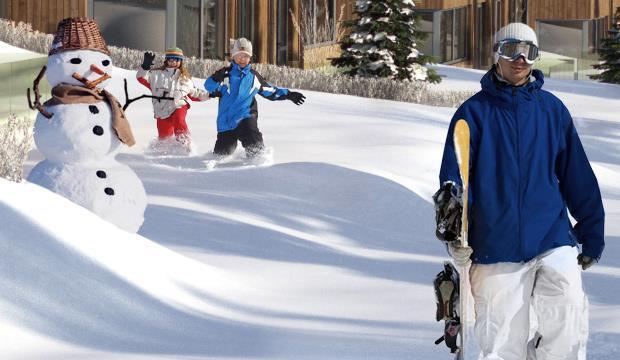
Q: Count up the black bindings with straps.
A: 2